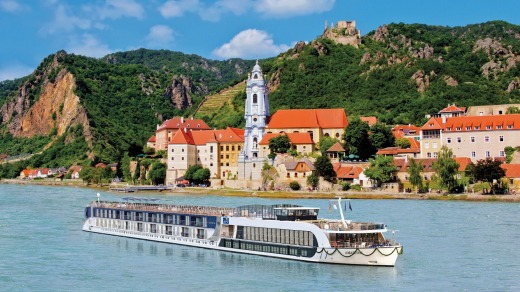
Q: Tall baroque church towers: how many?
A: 1